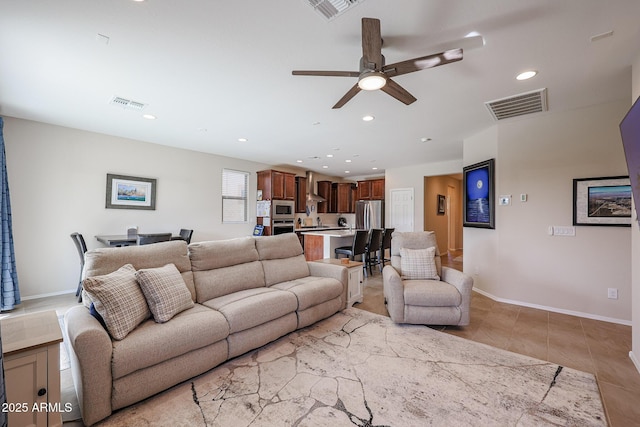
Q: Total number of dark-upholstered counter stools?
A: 3